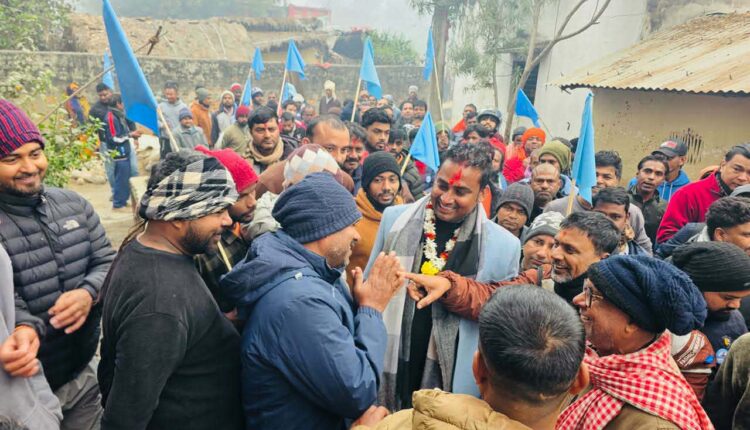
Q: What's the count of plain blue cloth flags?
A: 11